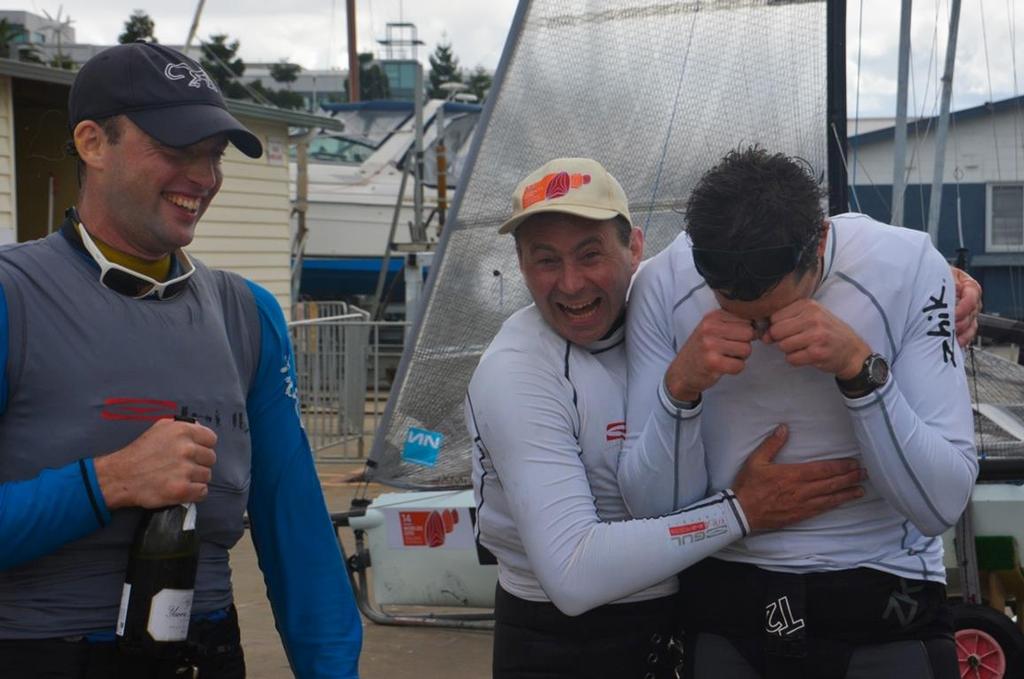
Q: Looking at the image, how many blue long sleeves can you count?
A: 2